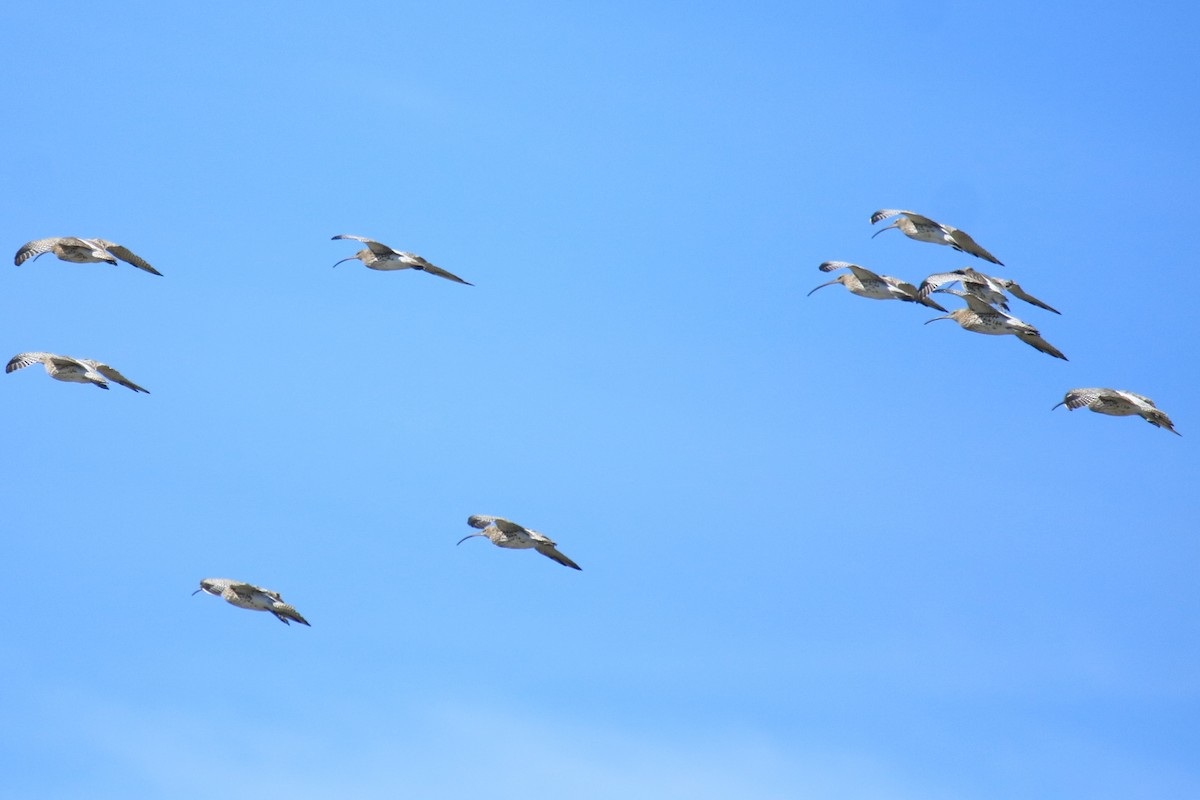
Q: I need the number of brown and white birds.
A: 10